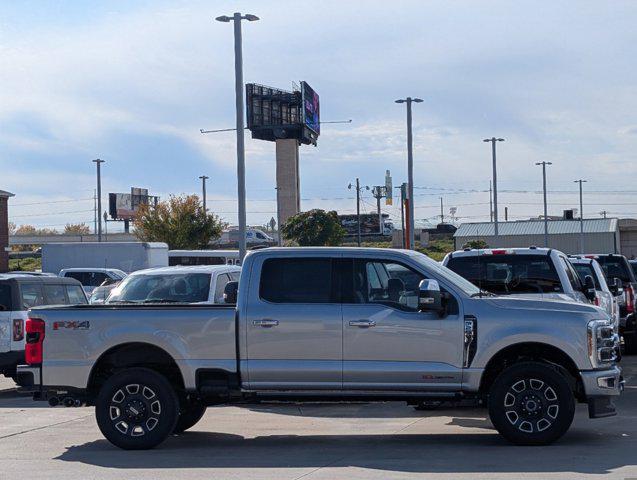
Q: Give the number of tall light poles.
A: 7